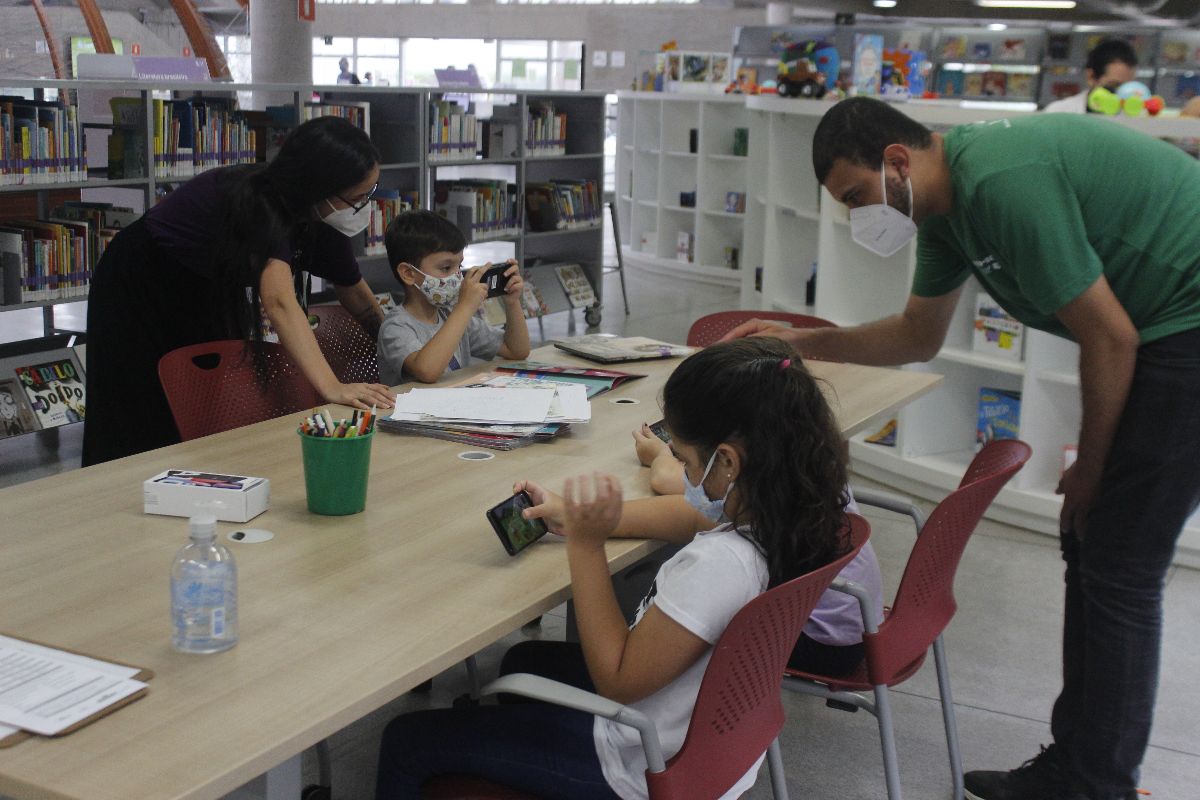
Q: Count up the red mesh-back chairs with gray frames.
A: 5